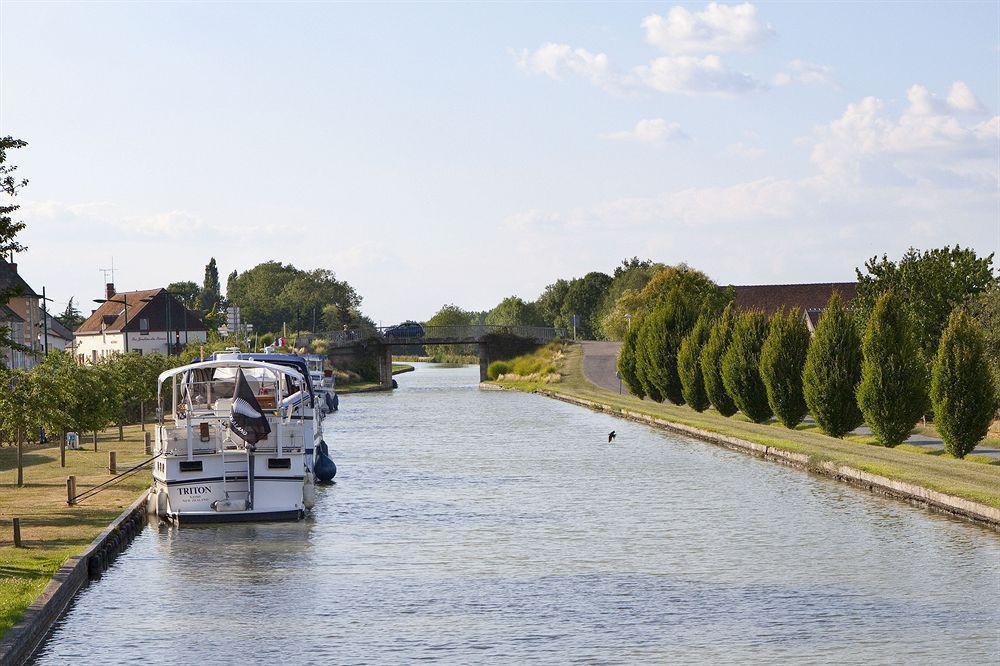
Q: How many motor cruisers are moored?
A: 3